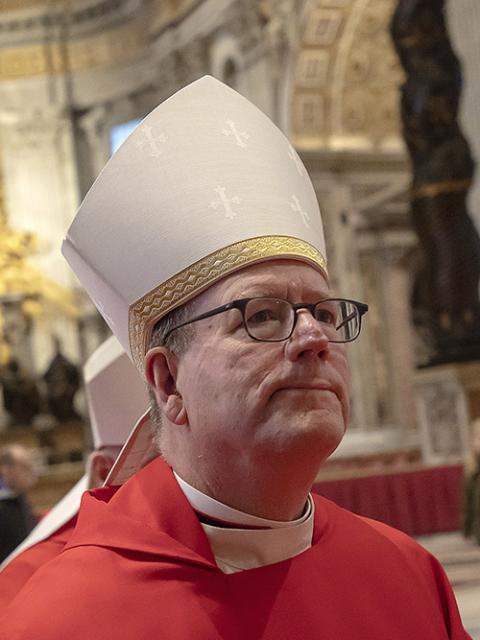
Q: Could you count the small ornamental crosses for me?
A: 5